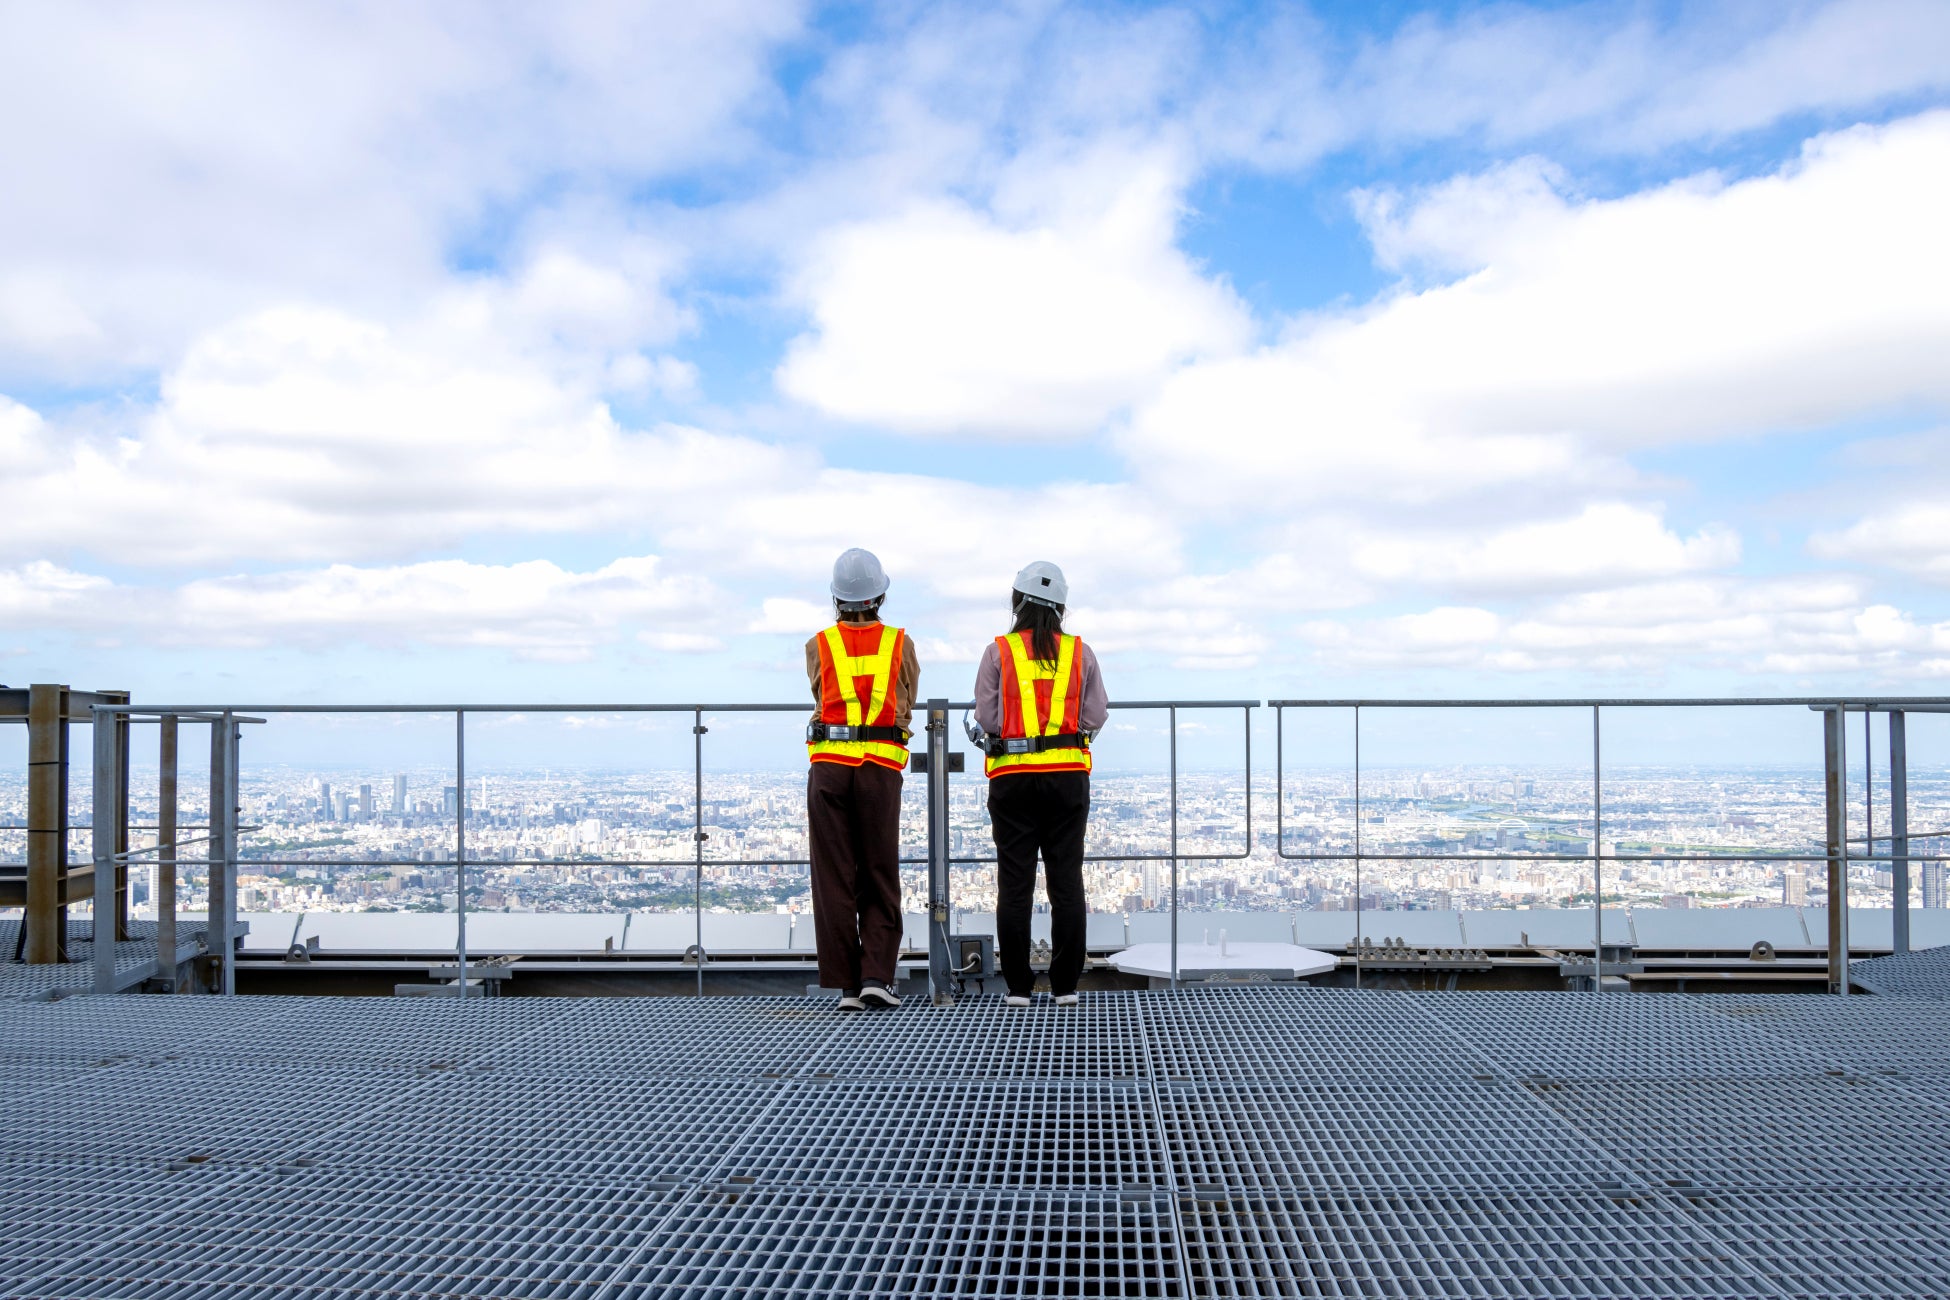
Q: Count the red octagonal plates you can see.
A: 0